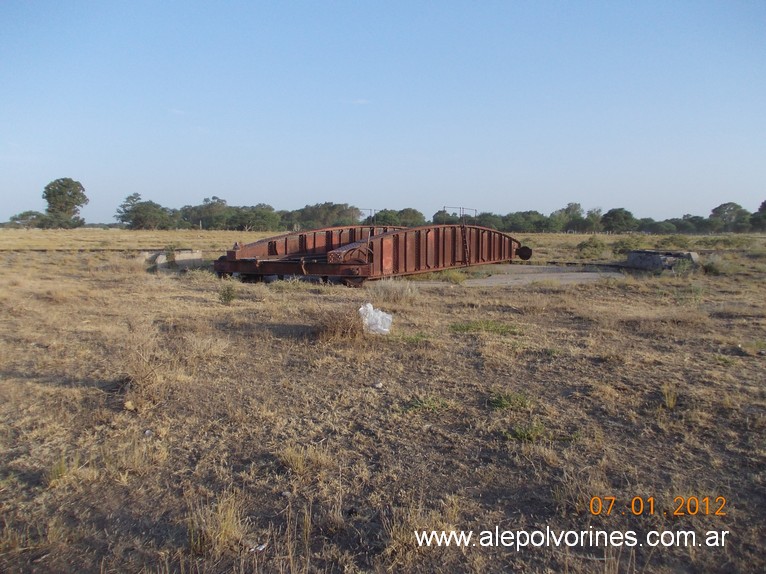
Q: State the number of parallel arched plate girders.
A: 2